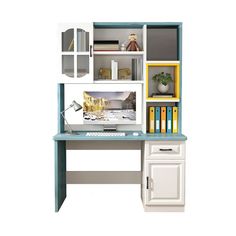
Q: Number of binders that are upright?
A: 5